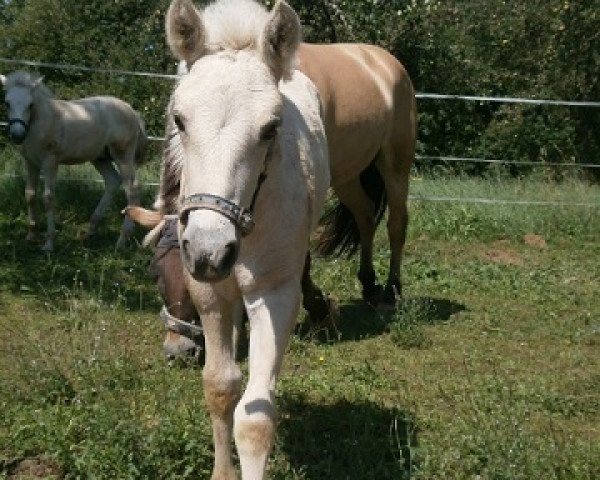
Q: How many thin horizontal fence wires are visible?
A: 3